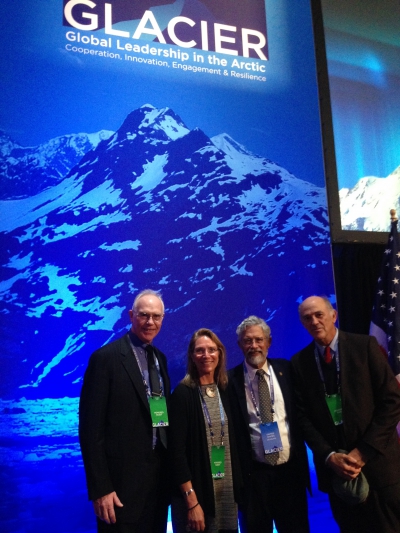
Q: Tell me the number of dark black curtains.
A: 1